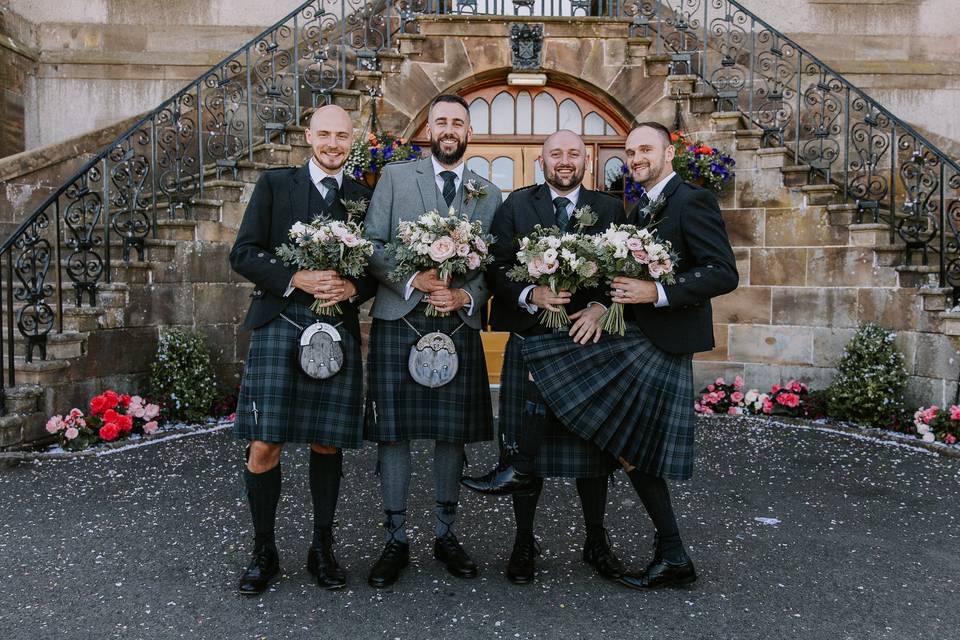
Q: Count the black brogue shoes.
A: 8